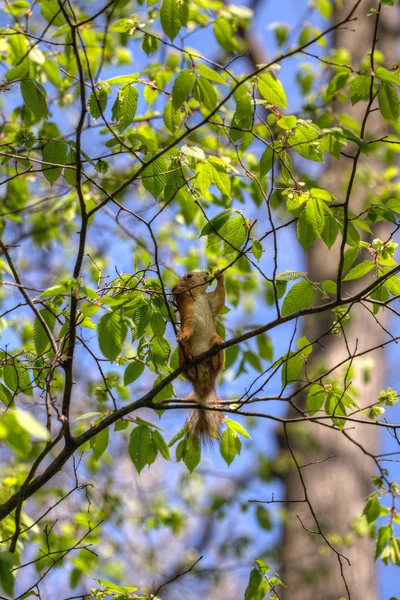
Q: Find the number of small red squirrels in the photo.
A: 1